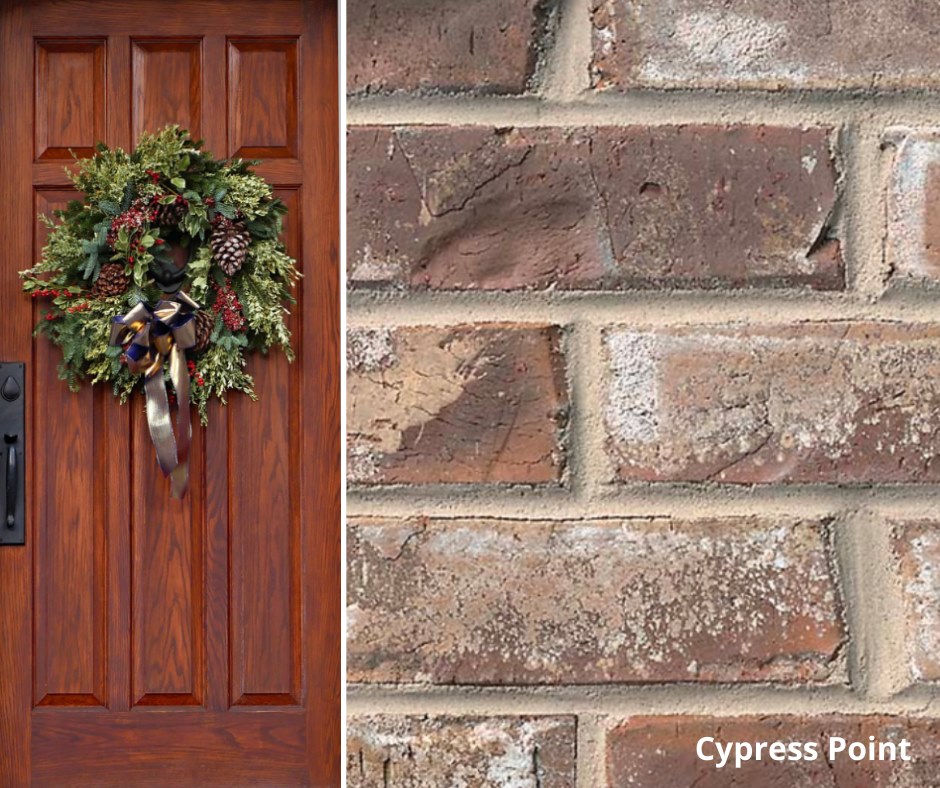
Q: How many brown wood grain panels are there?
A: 6